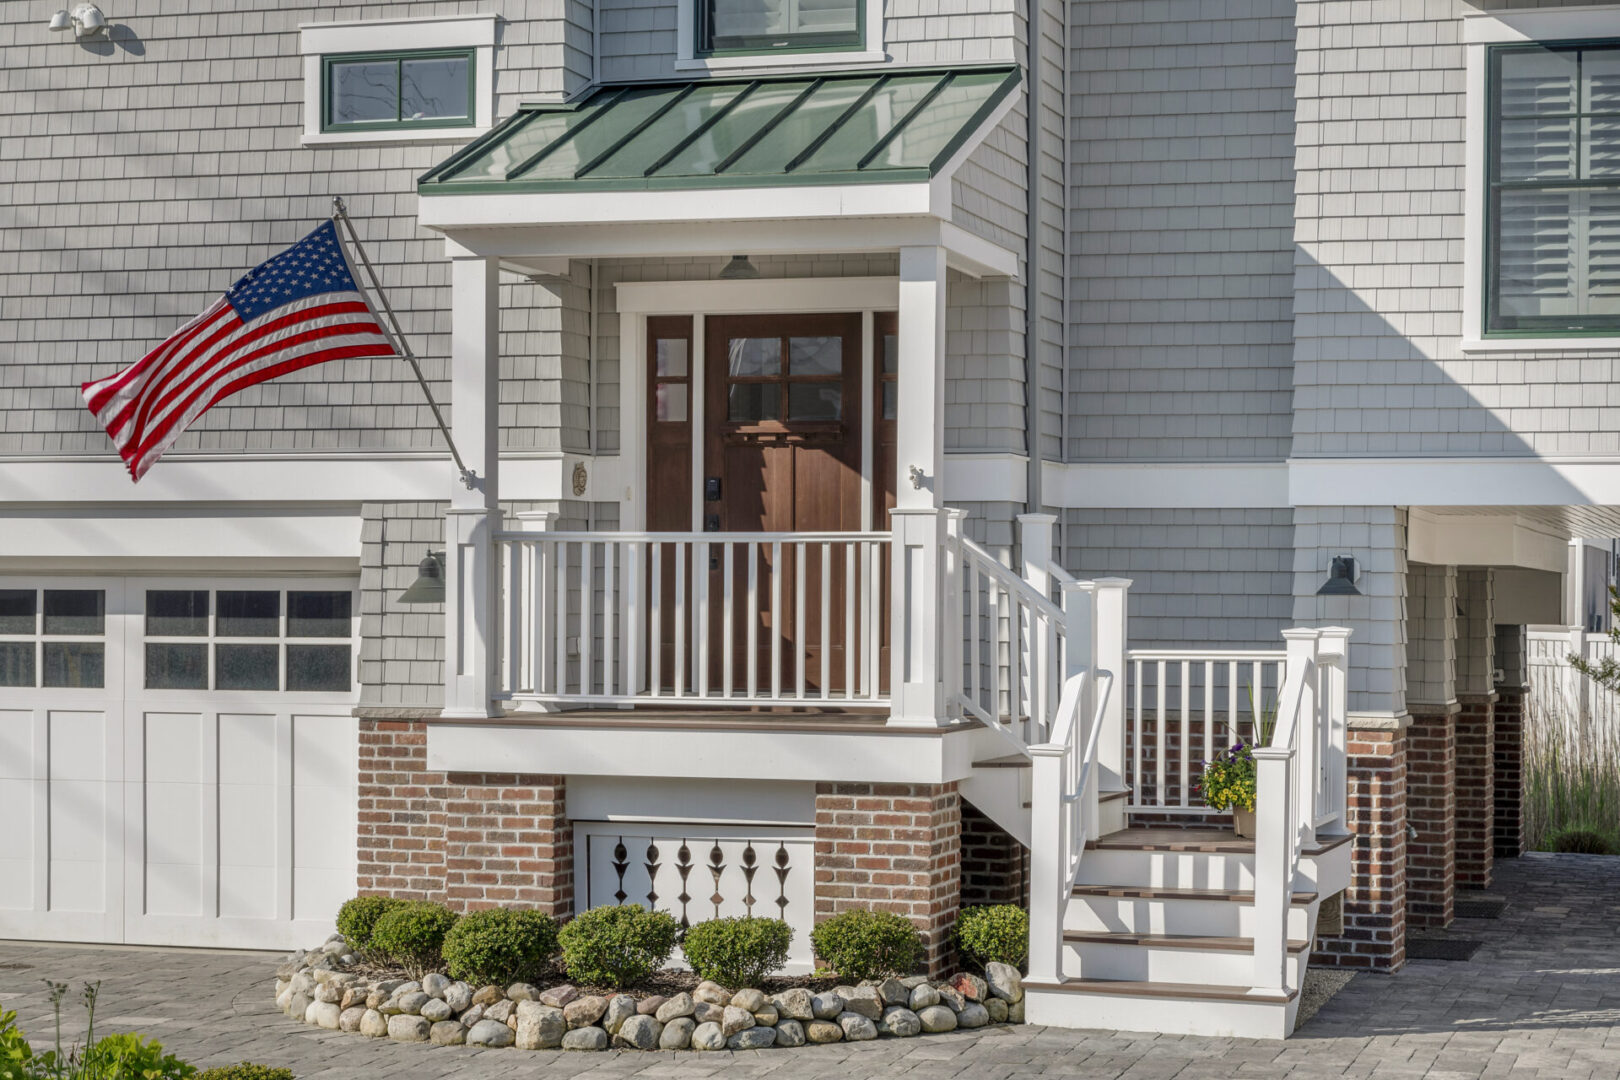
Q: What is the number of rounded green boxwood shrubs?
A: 7